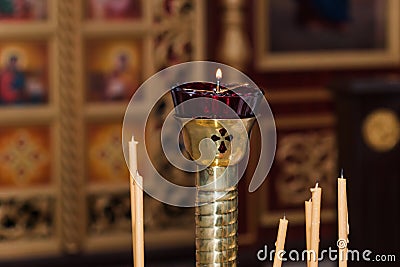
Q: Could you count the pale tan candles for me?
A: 6